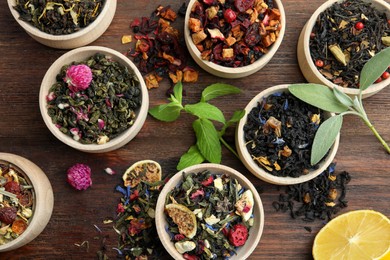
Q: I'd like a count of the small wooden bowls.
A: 7